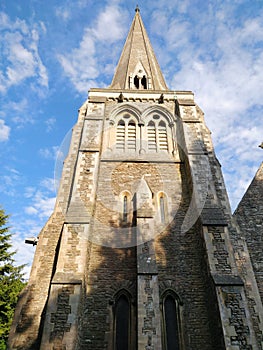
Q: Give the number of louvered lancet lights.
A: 4